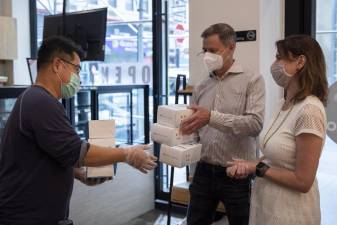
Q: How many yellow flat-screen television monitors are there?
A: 0